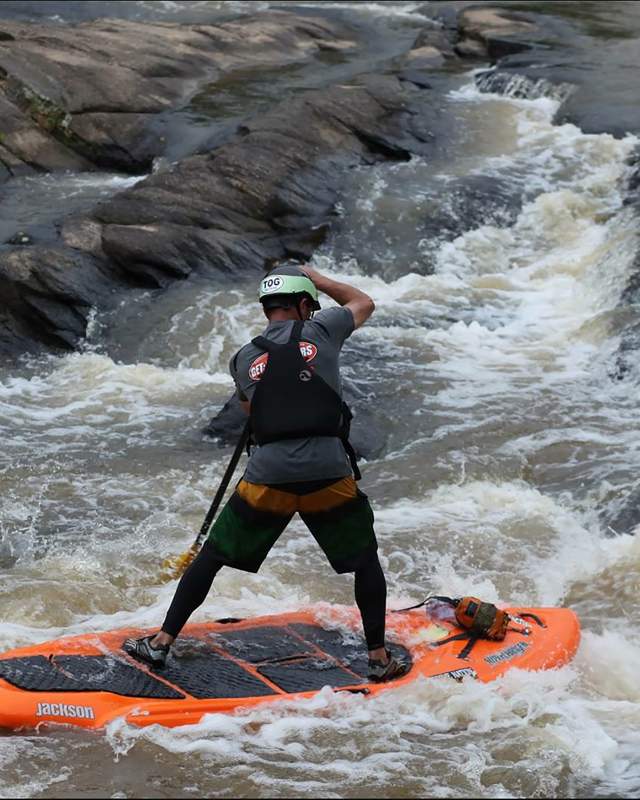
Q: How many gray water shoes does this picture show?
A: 2